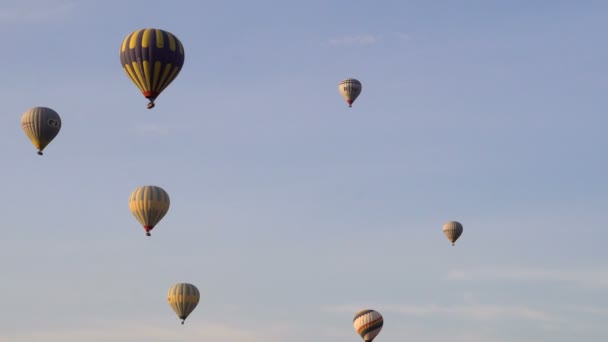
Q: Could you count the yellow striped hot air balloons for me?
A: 3